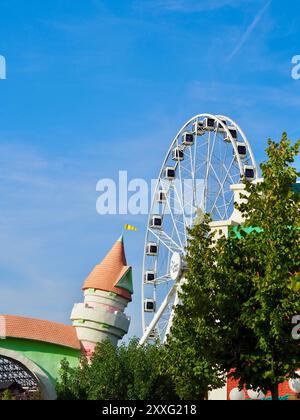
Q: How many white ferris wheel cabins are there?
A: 15